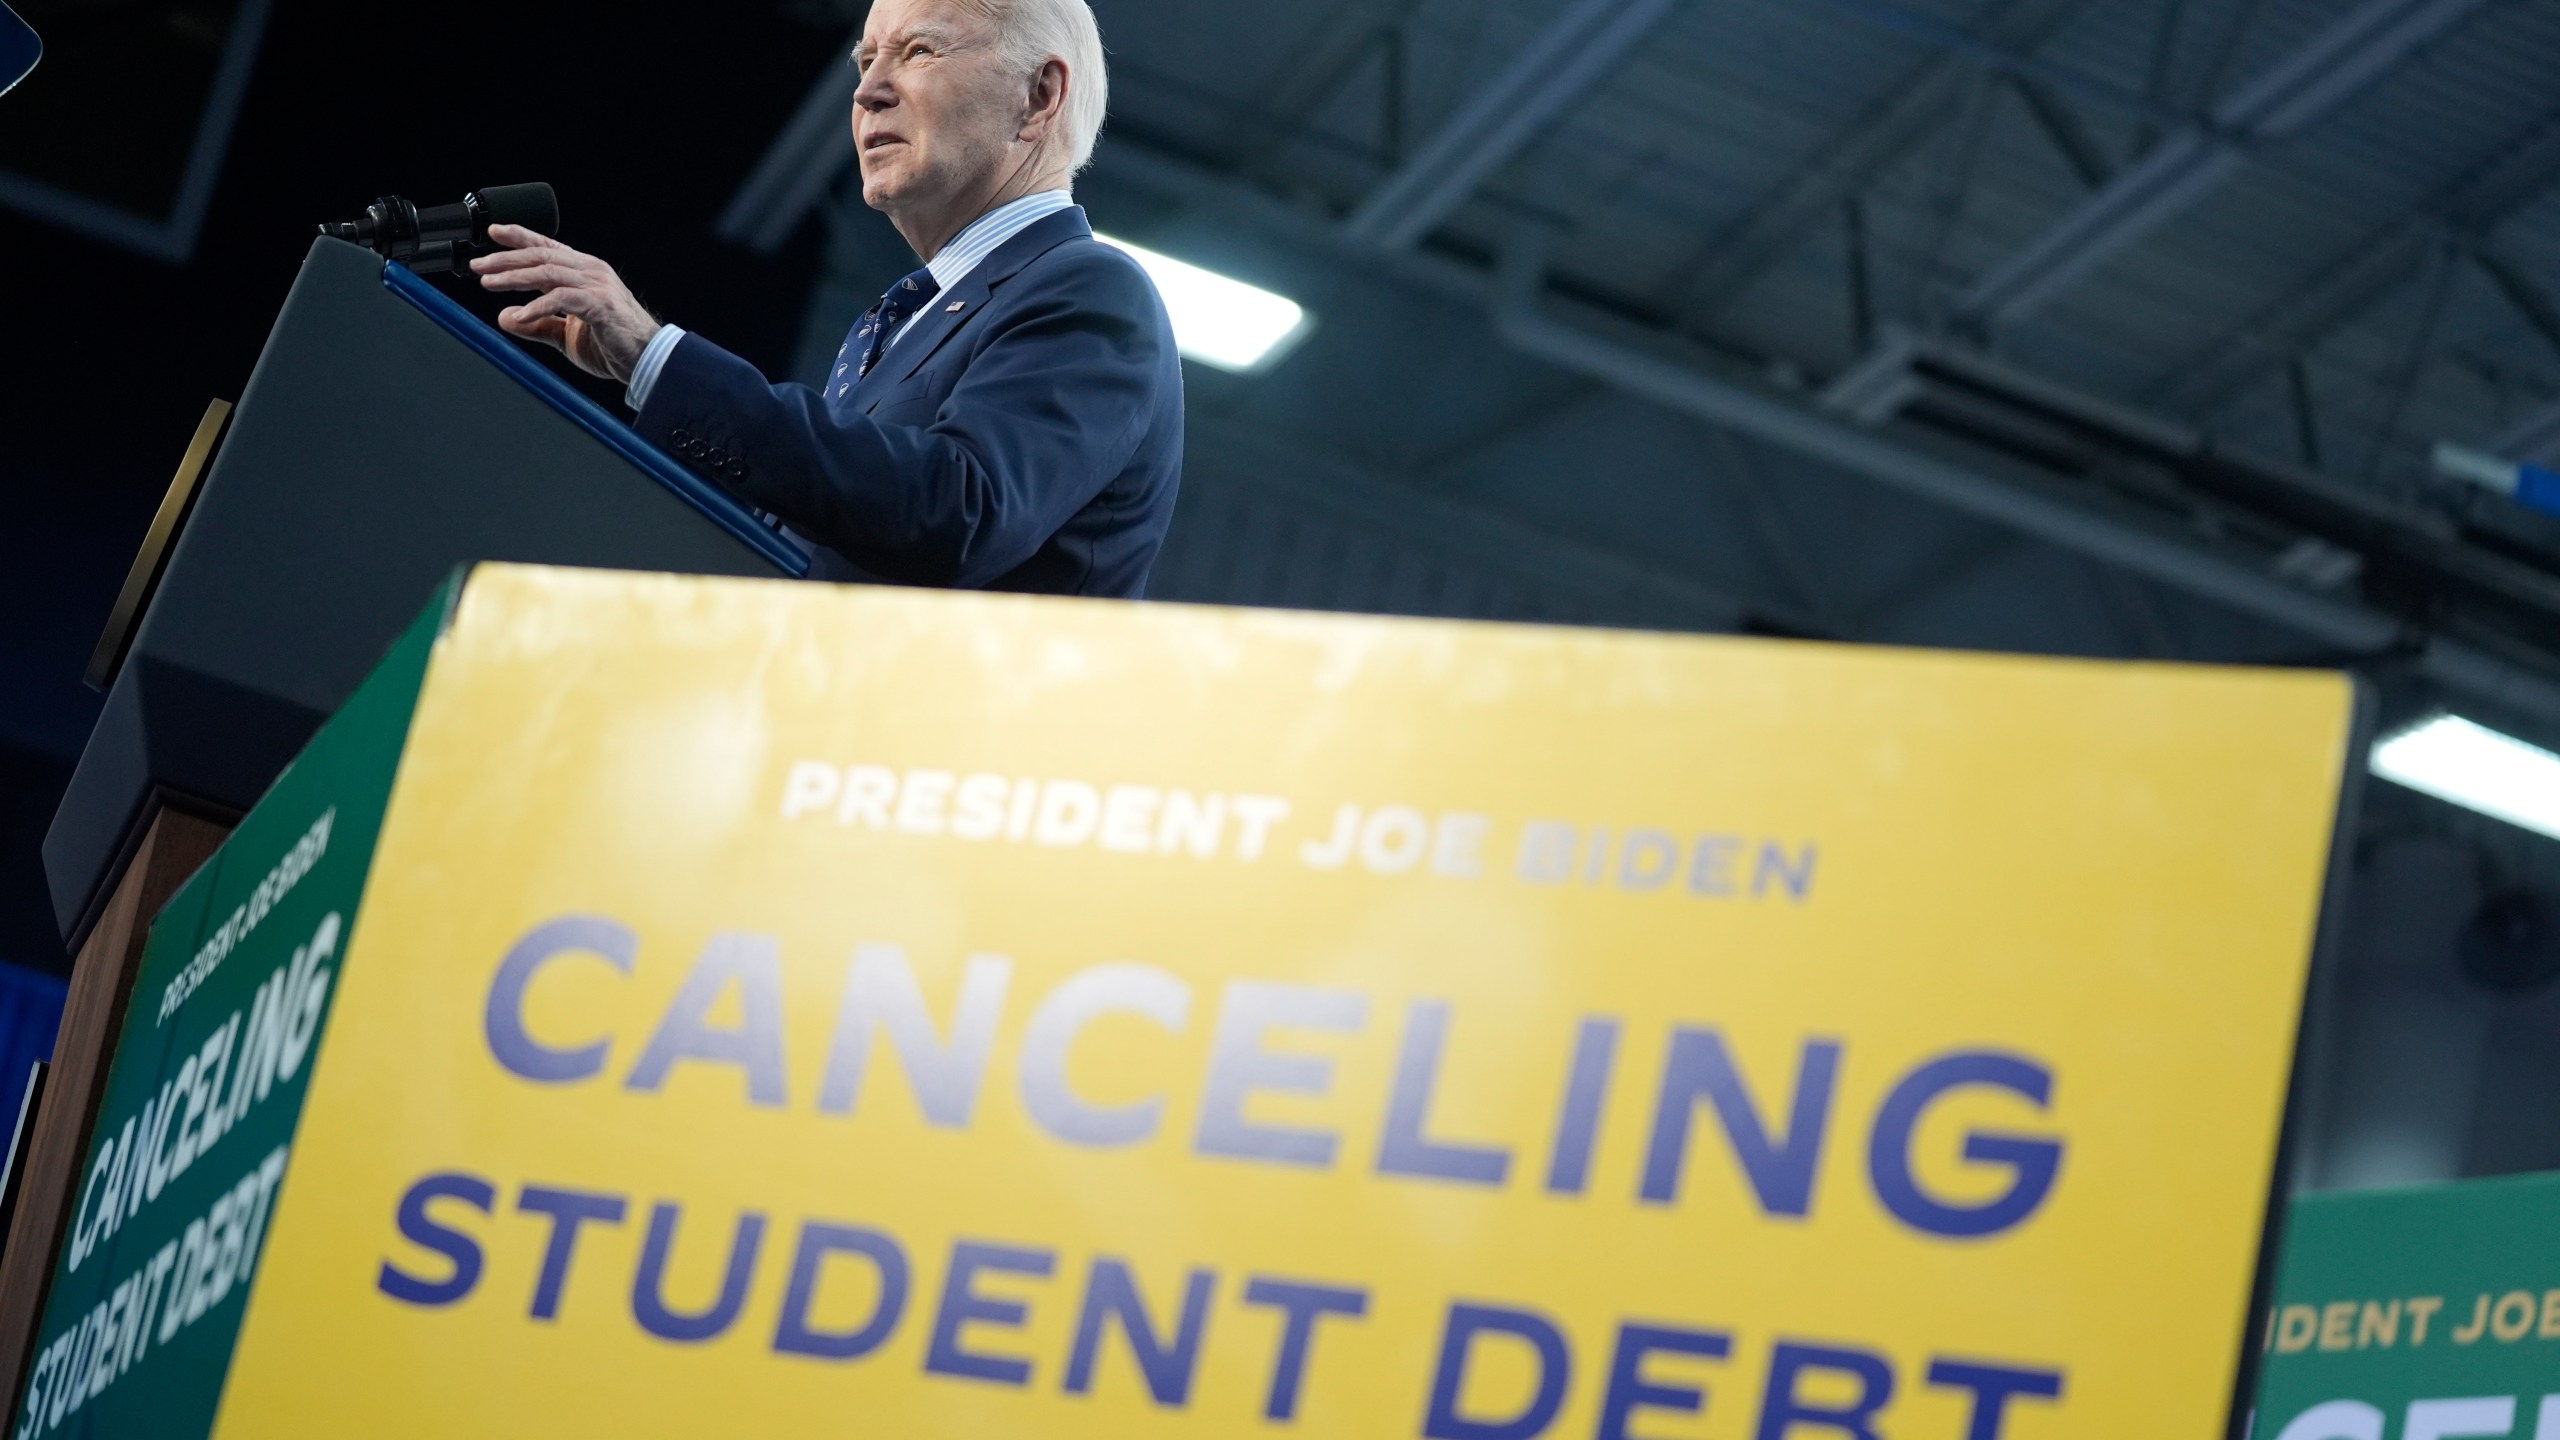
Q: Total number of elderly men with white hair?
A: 1